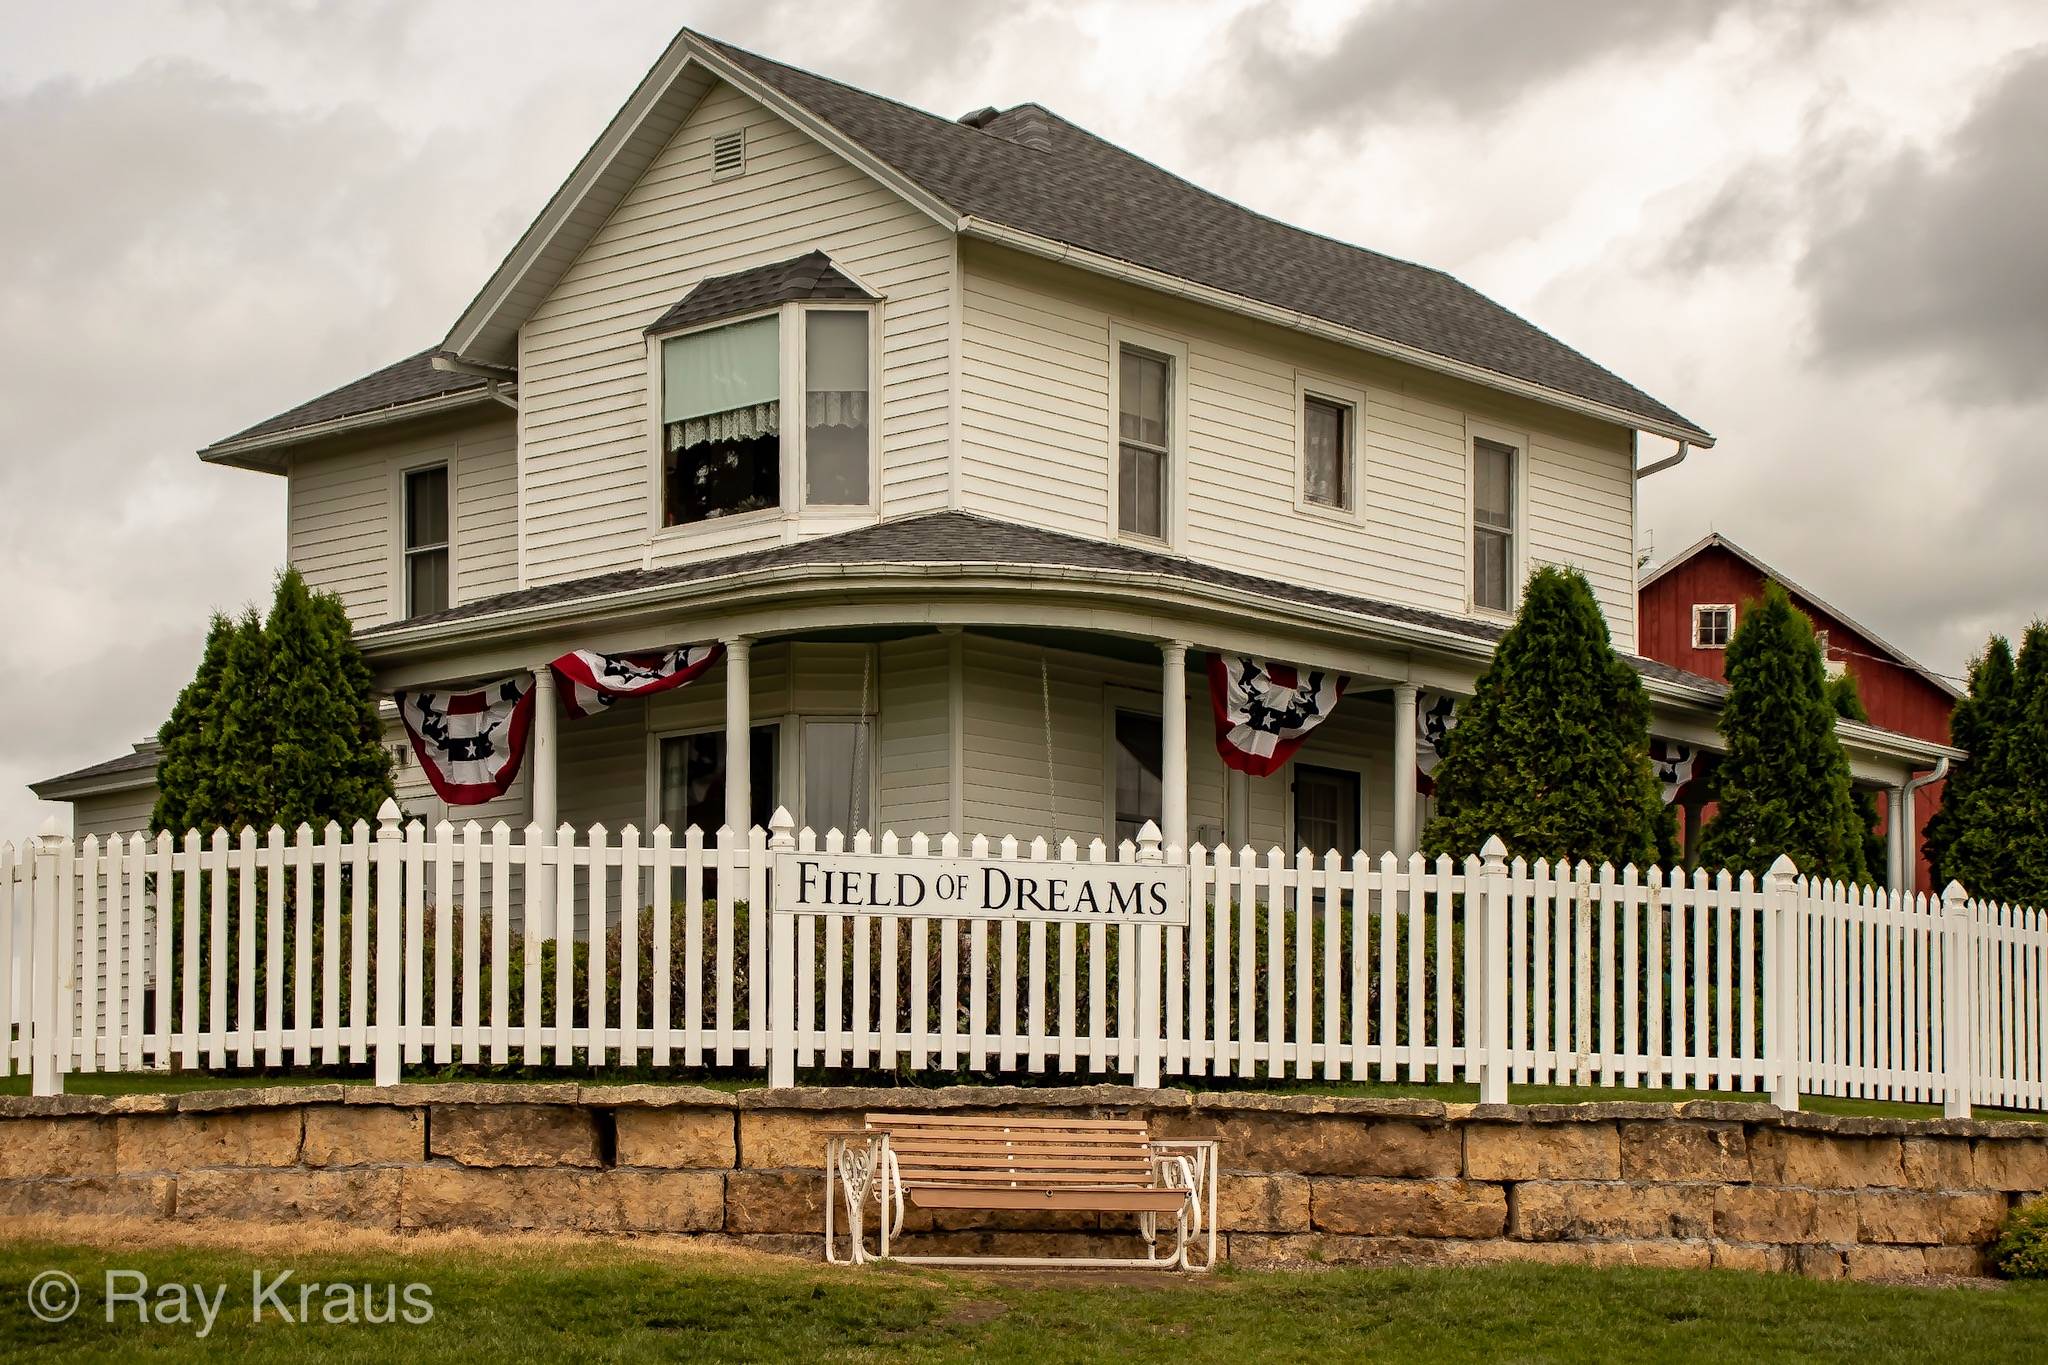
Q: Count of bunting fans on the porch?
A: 5